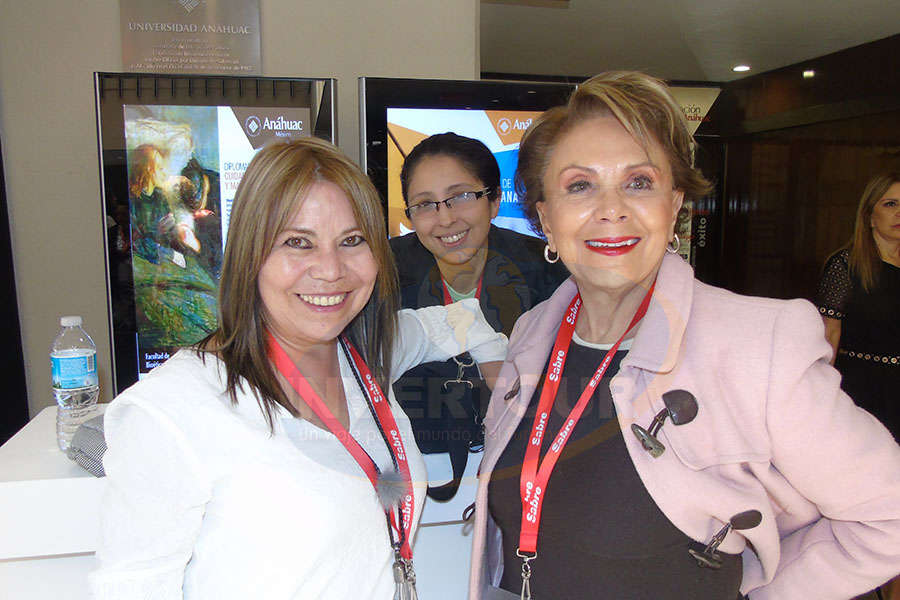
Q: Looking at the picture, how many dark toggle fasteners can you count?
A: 2